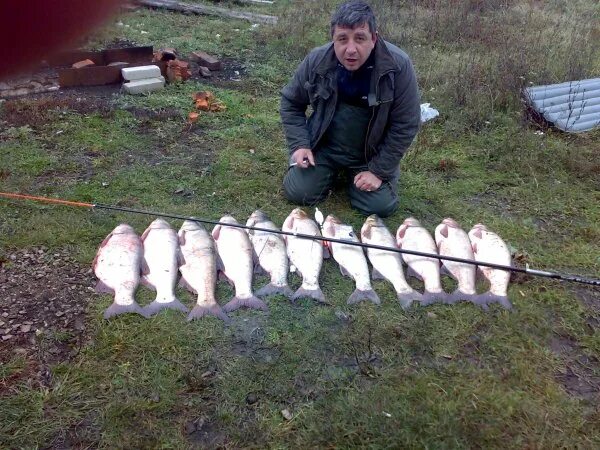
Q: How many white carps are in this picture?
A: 11